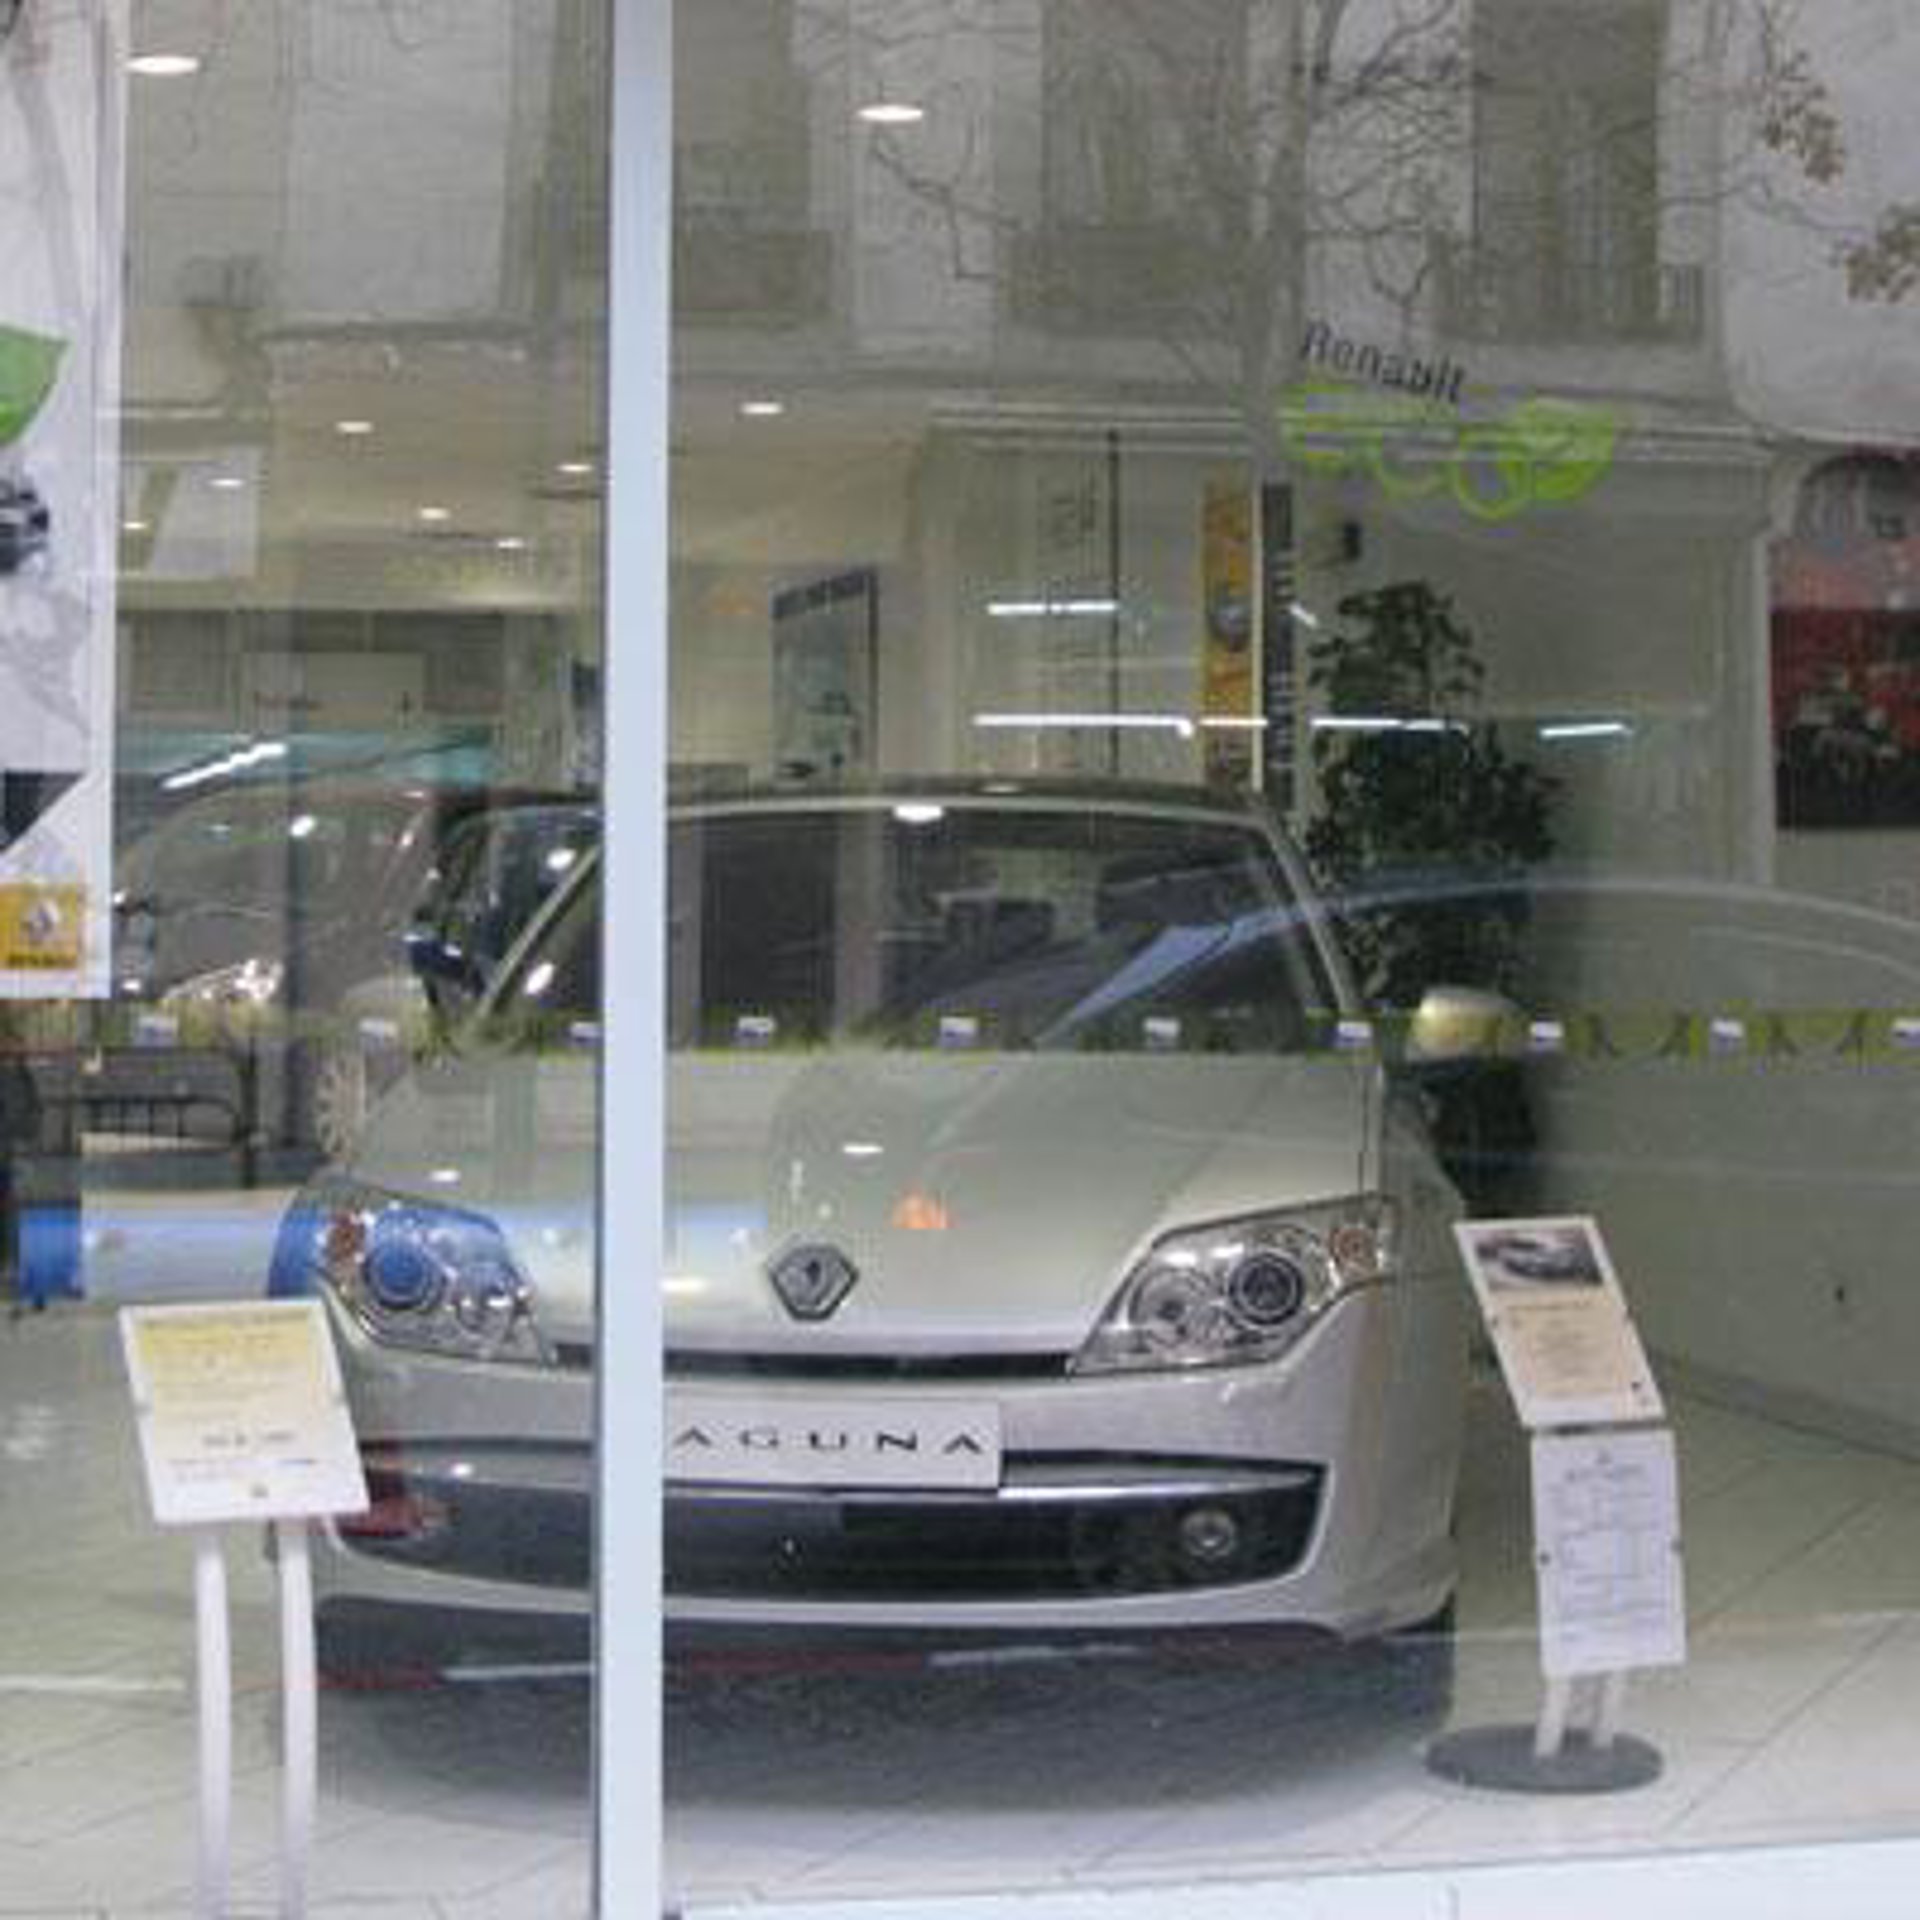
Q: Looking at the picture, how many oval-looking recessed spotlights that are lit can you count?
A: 9